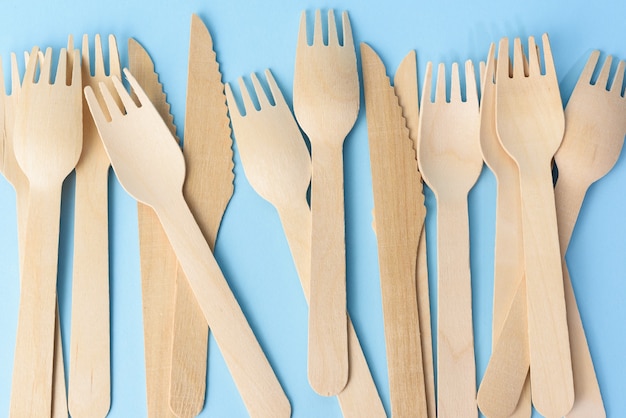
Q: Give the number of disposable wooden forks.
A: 11